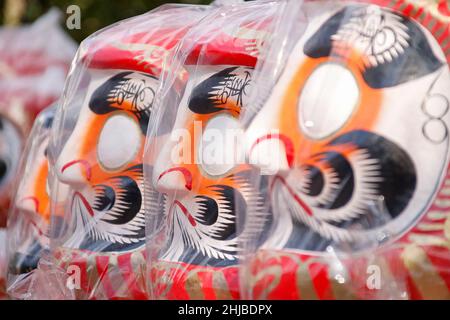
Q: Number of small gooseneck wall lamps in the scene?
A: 0